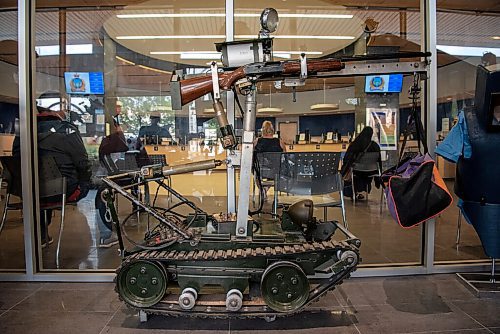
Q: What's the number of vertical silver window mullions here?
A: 3